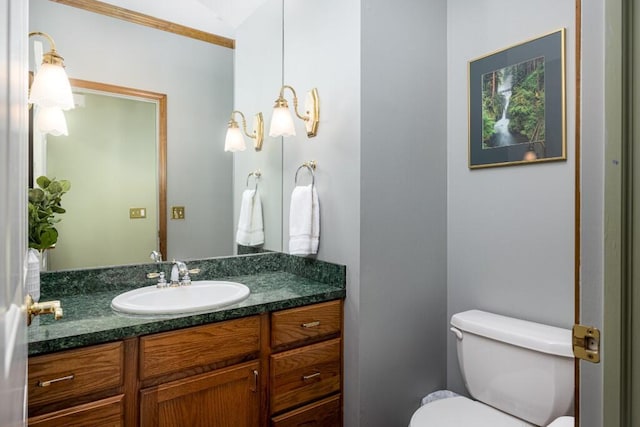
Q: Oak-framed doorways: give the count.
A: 1